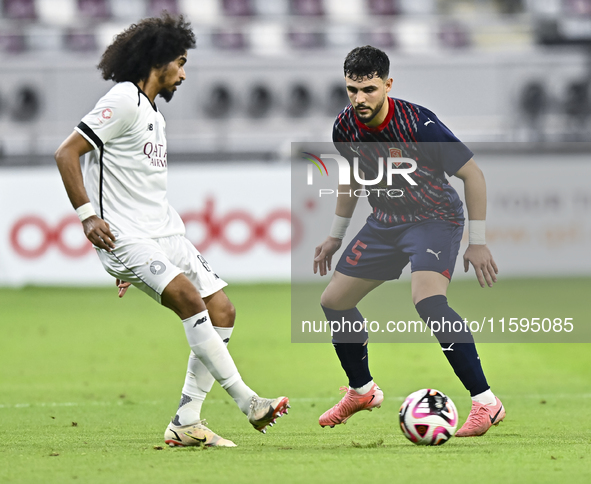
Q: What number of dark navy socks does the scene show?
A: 2